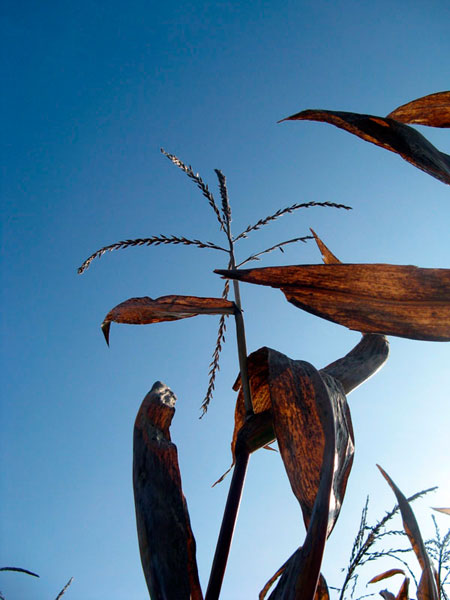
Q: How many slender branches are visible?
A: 6